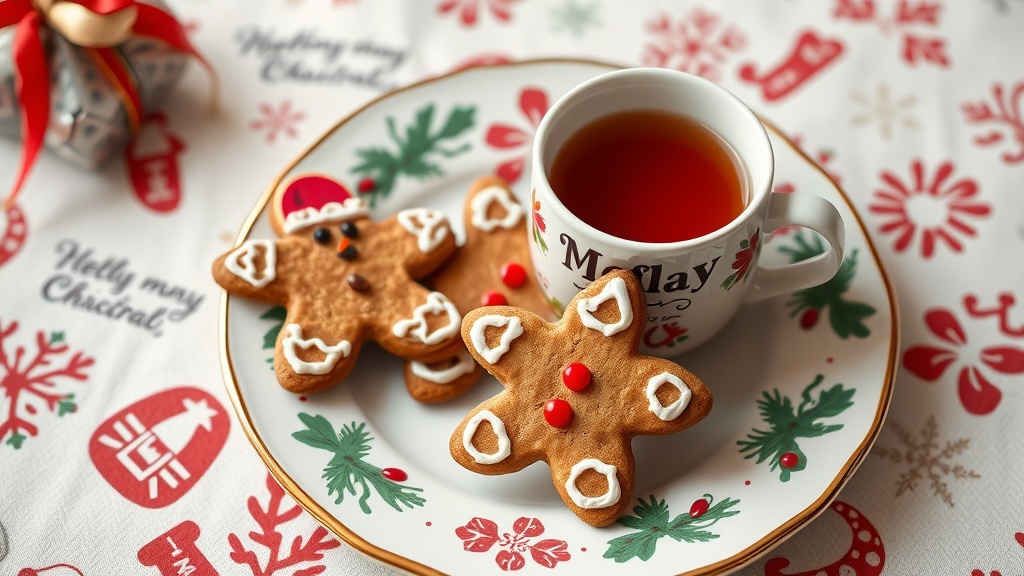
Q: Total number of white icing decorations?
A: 12